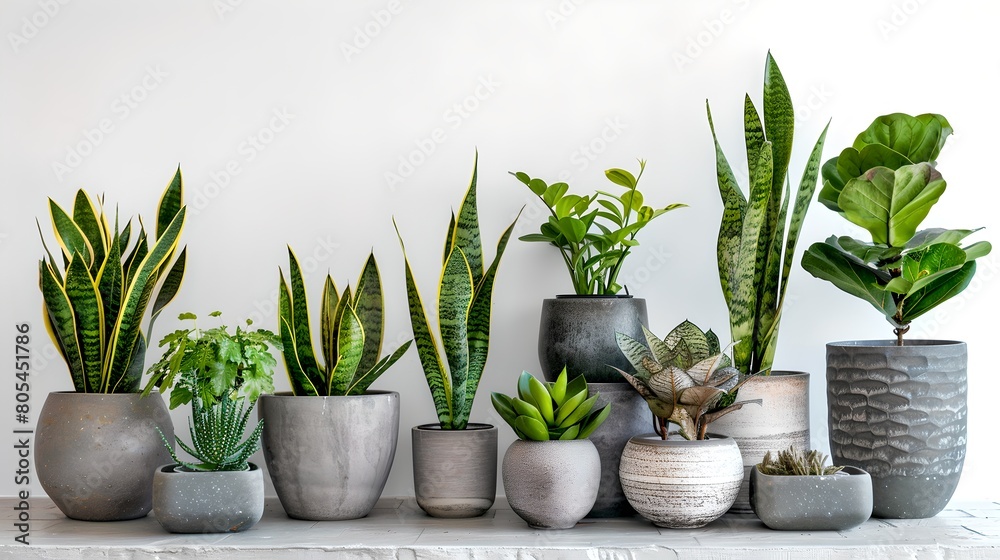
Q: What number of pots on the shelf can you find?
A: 11